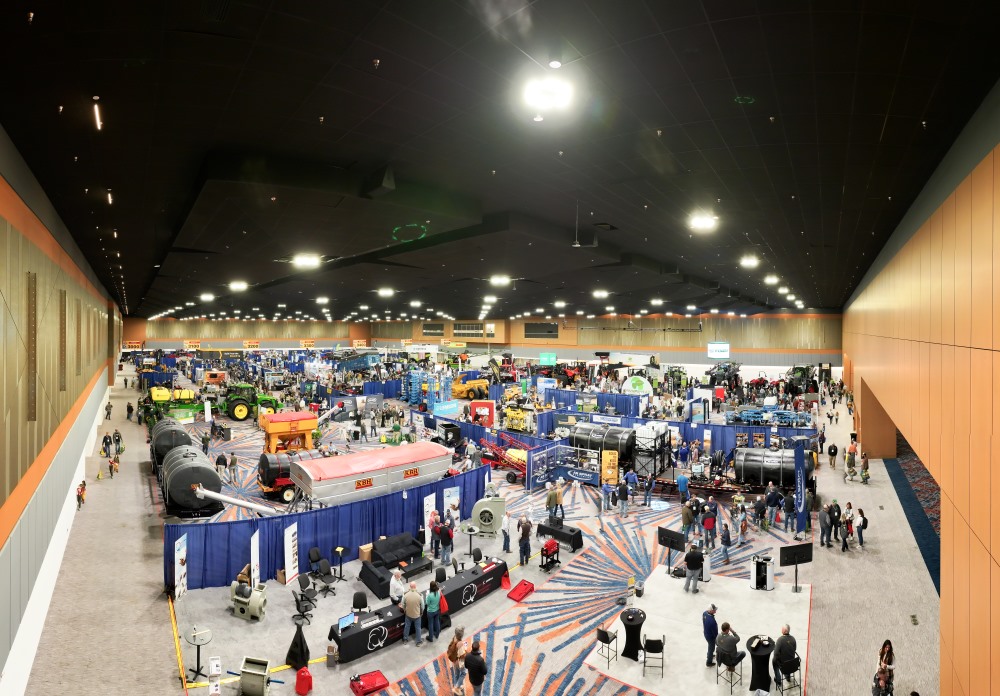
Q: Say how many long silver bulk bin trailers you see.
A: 1